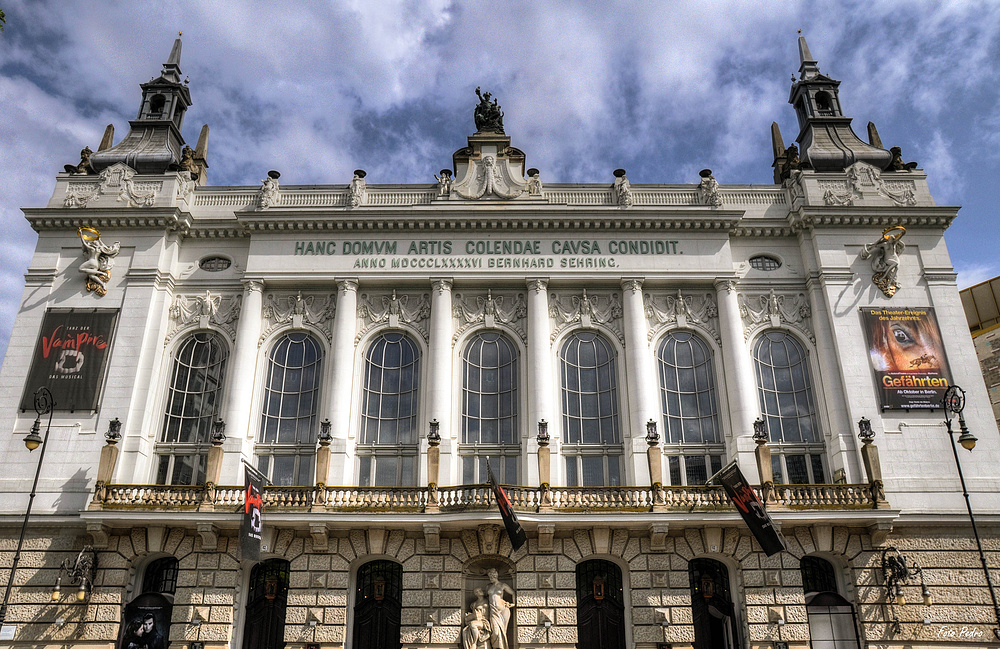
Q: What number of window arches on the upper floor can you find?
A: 7